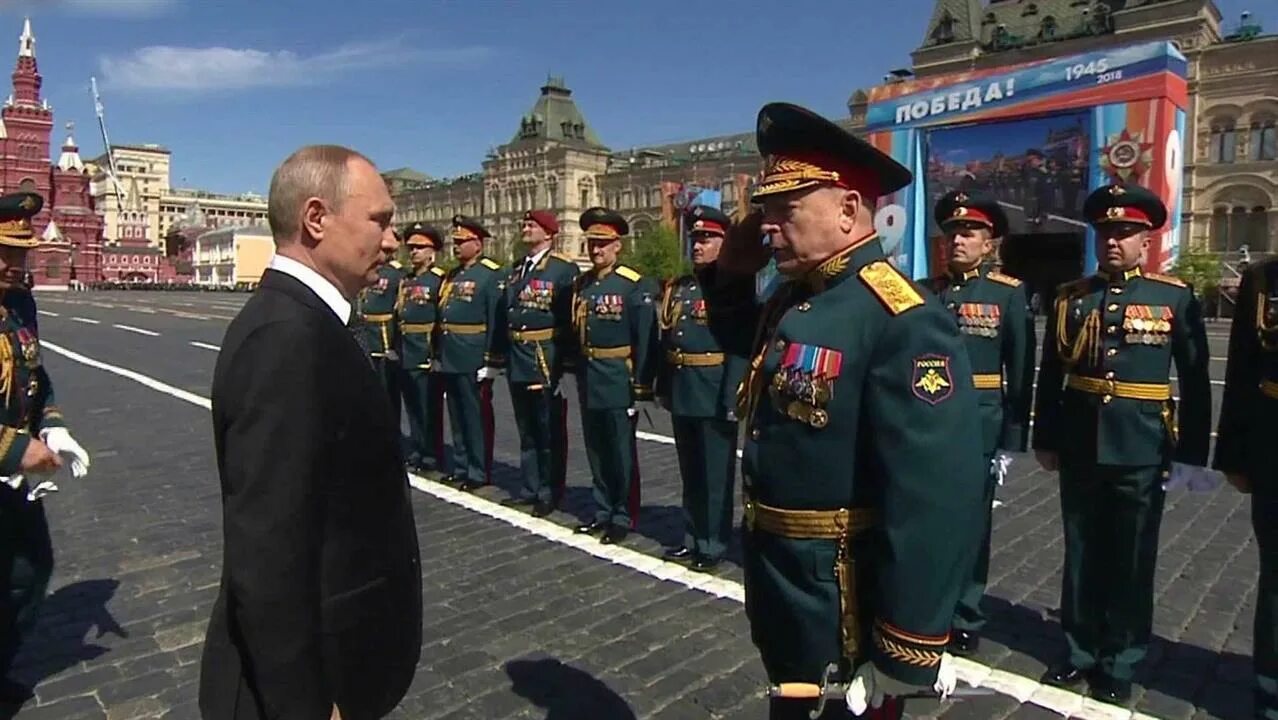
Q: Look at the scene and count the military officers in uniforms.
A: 11